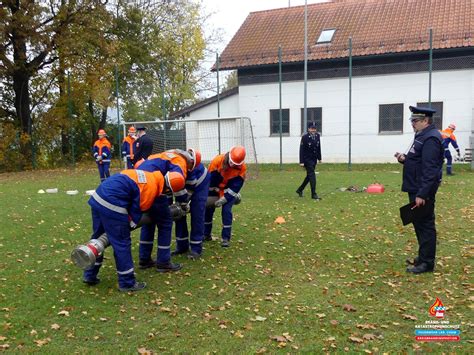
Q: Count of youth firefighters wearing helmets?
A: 7